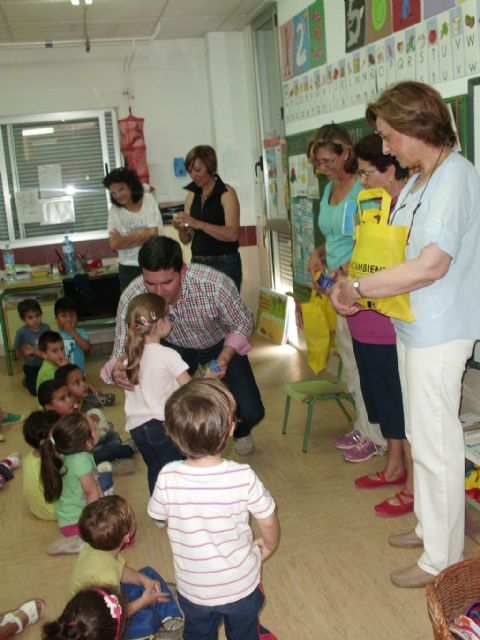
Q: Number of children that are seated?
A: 9